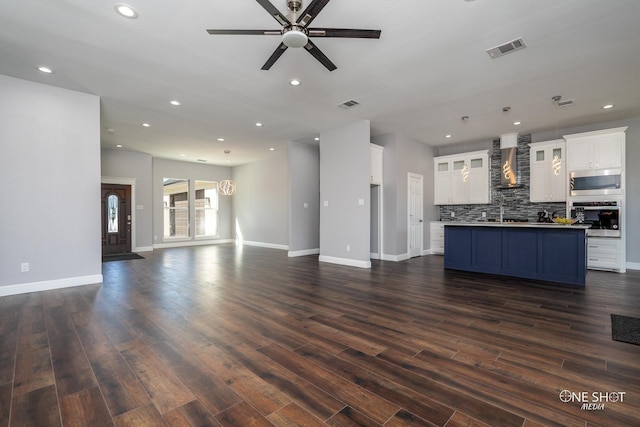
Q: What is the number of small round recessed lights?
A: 14